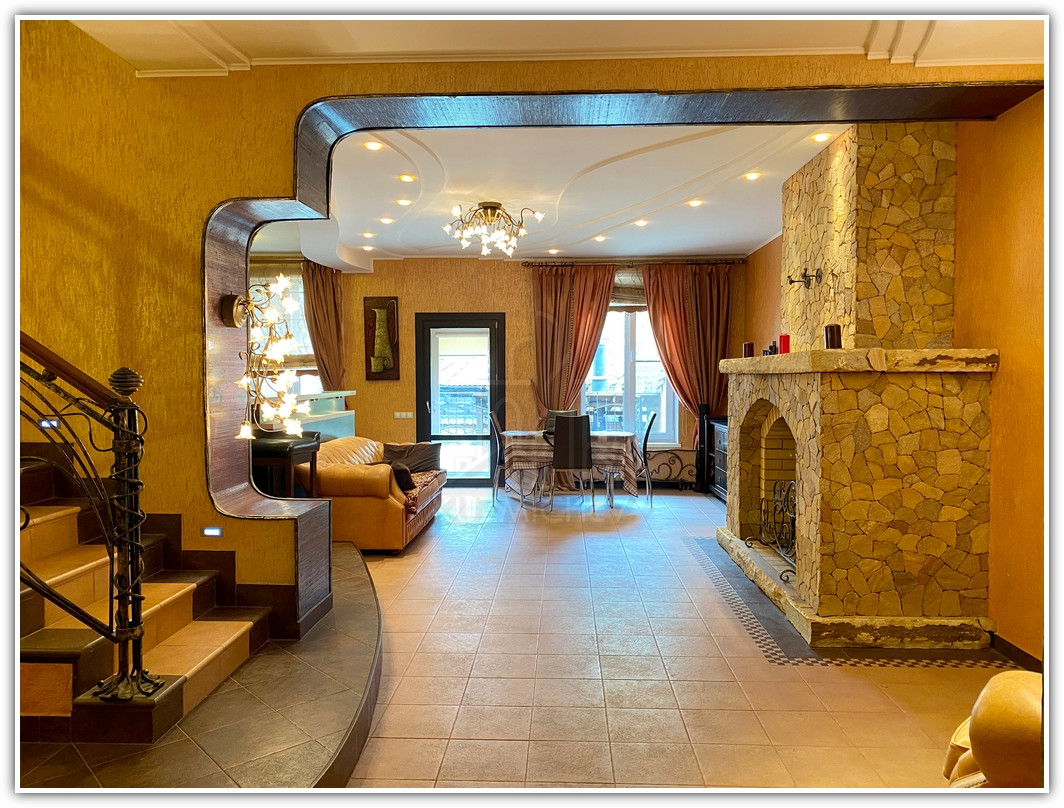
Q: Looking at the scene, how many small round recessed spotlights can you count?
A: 12